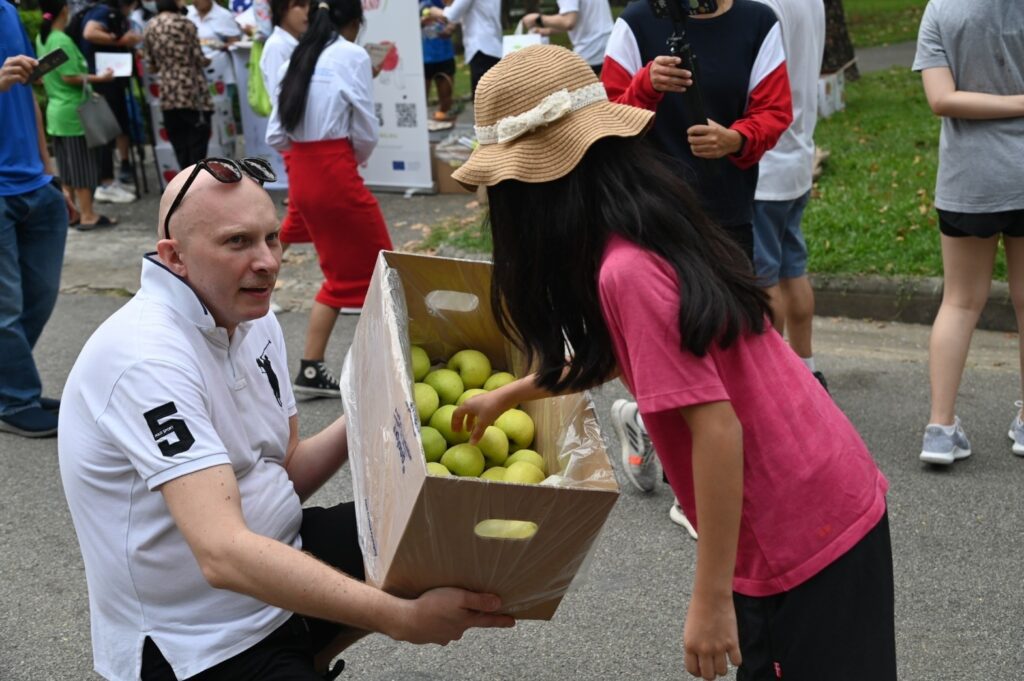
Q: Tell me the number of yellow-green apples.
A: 15